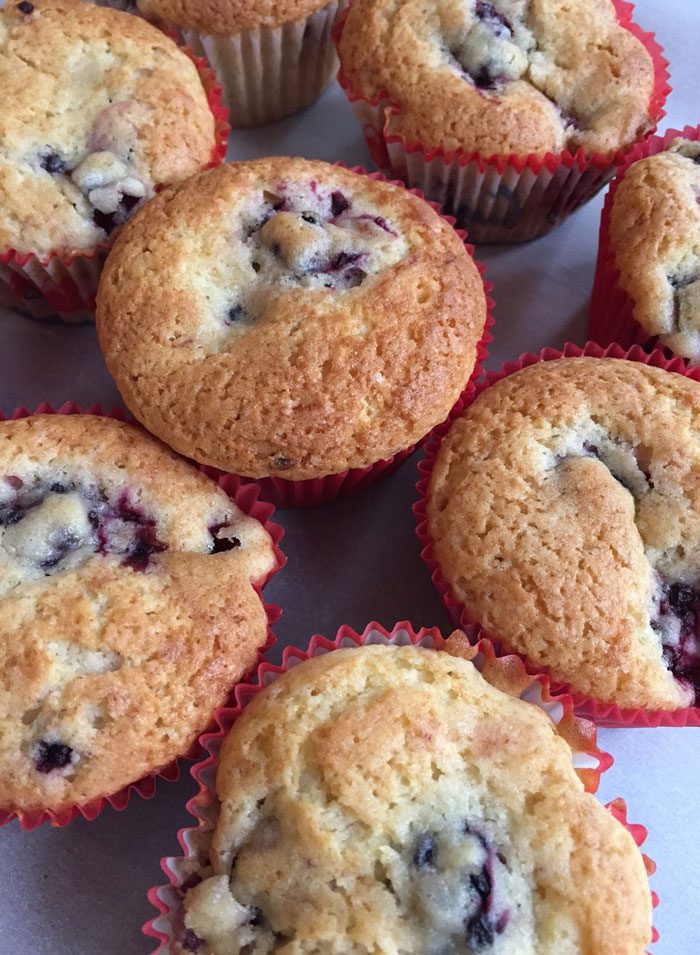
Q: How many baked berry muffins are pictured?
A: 8